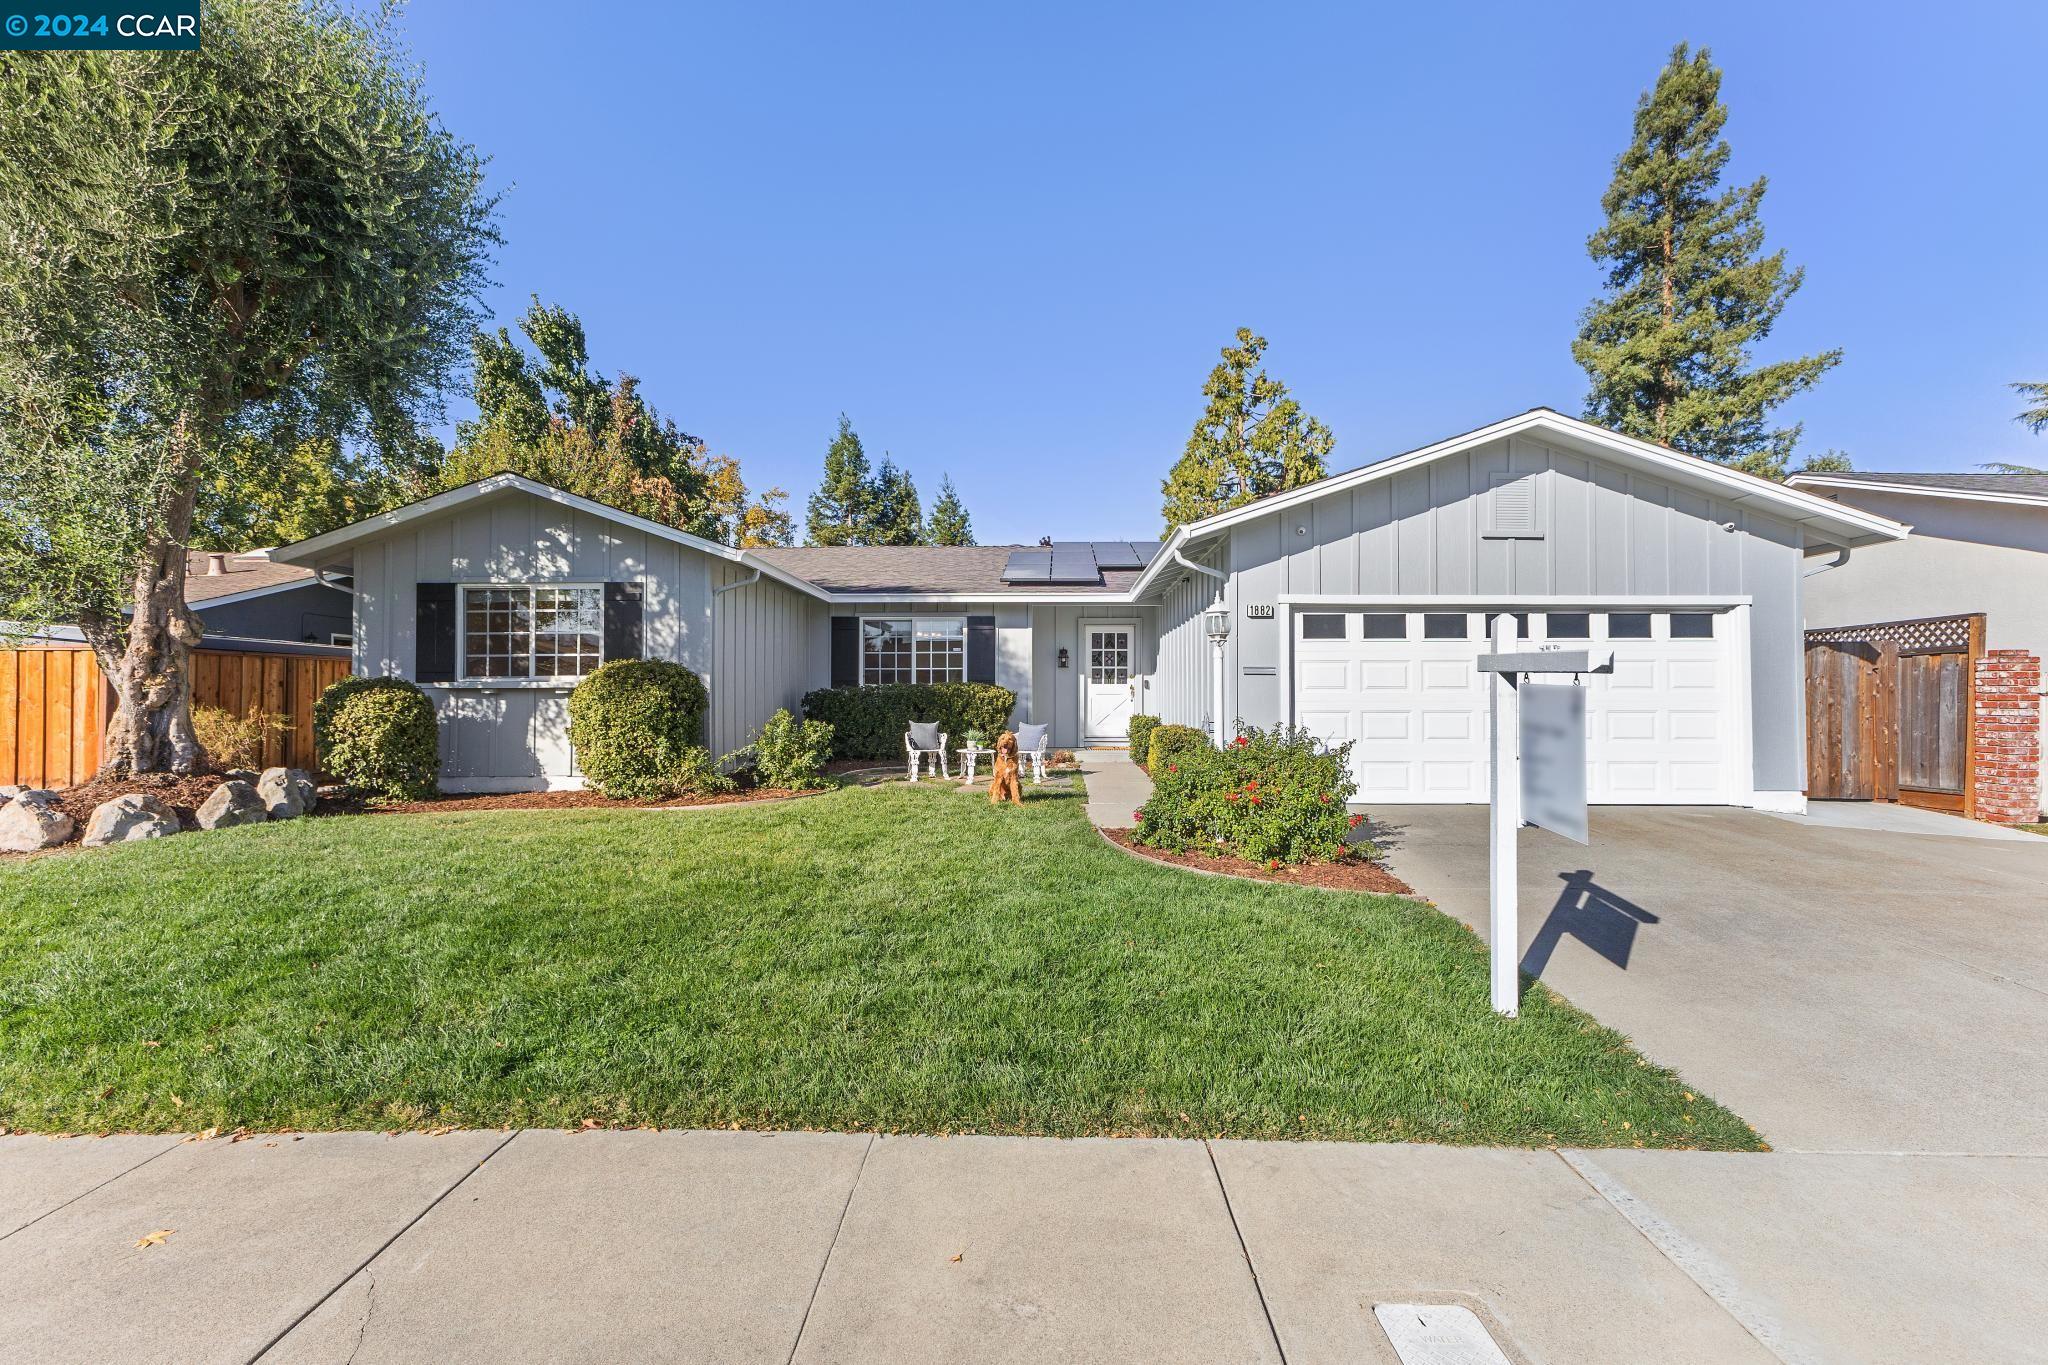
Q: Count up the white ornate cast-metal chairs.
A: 2